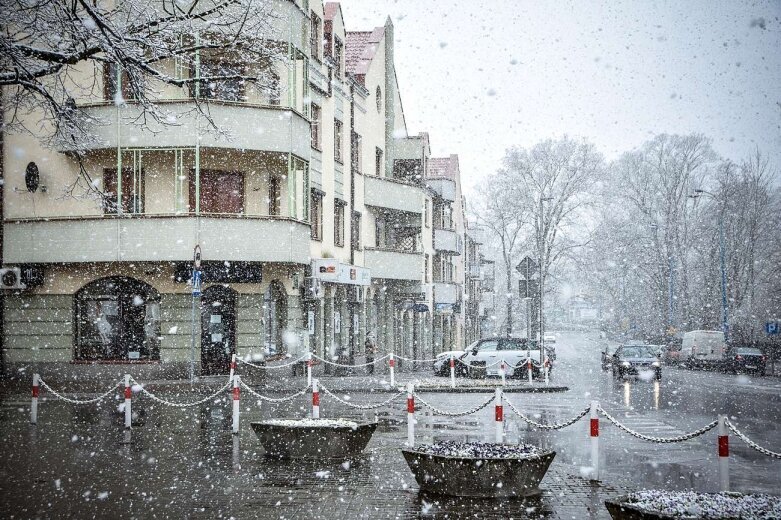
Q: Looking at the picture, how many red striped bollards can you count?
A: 15